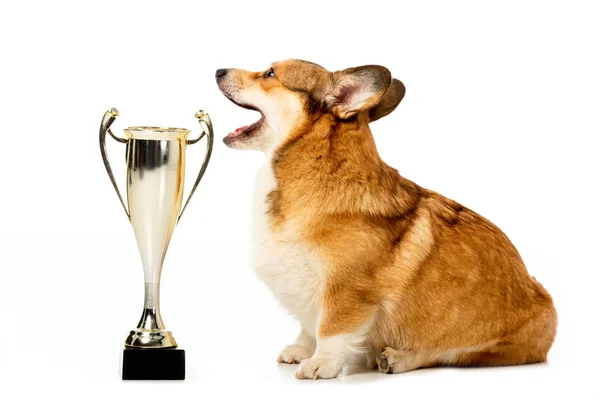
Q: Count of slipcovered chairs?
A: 0